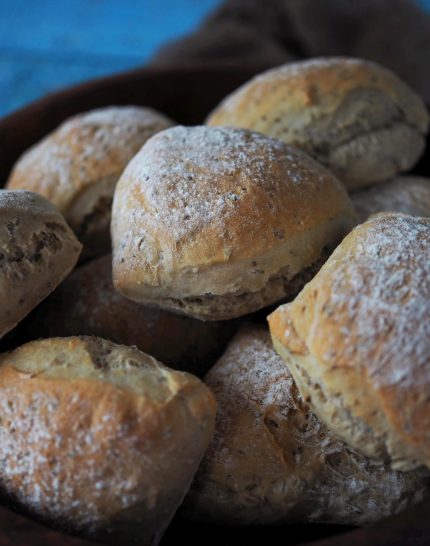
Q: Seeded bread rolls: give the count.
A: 9